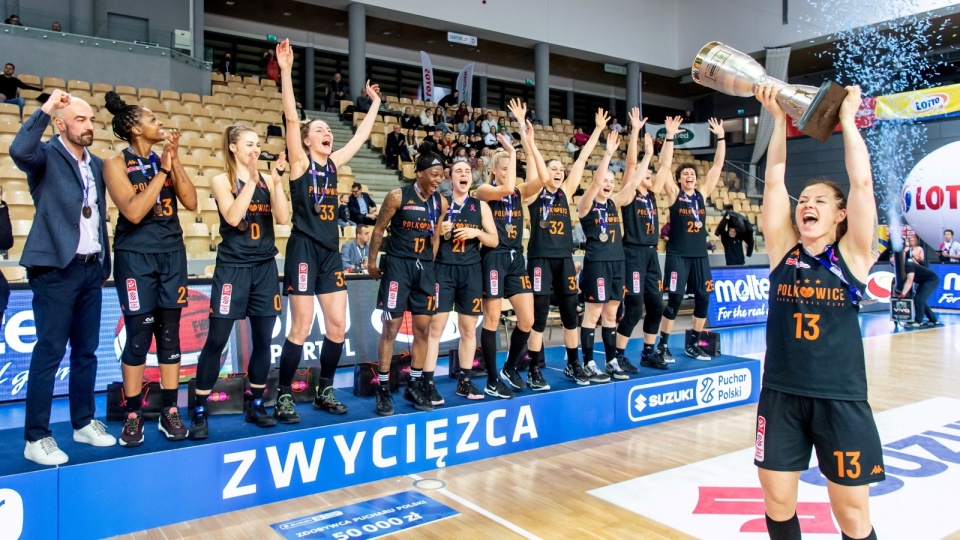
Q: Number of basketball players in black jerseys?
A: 11